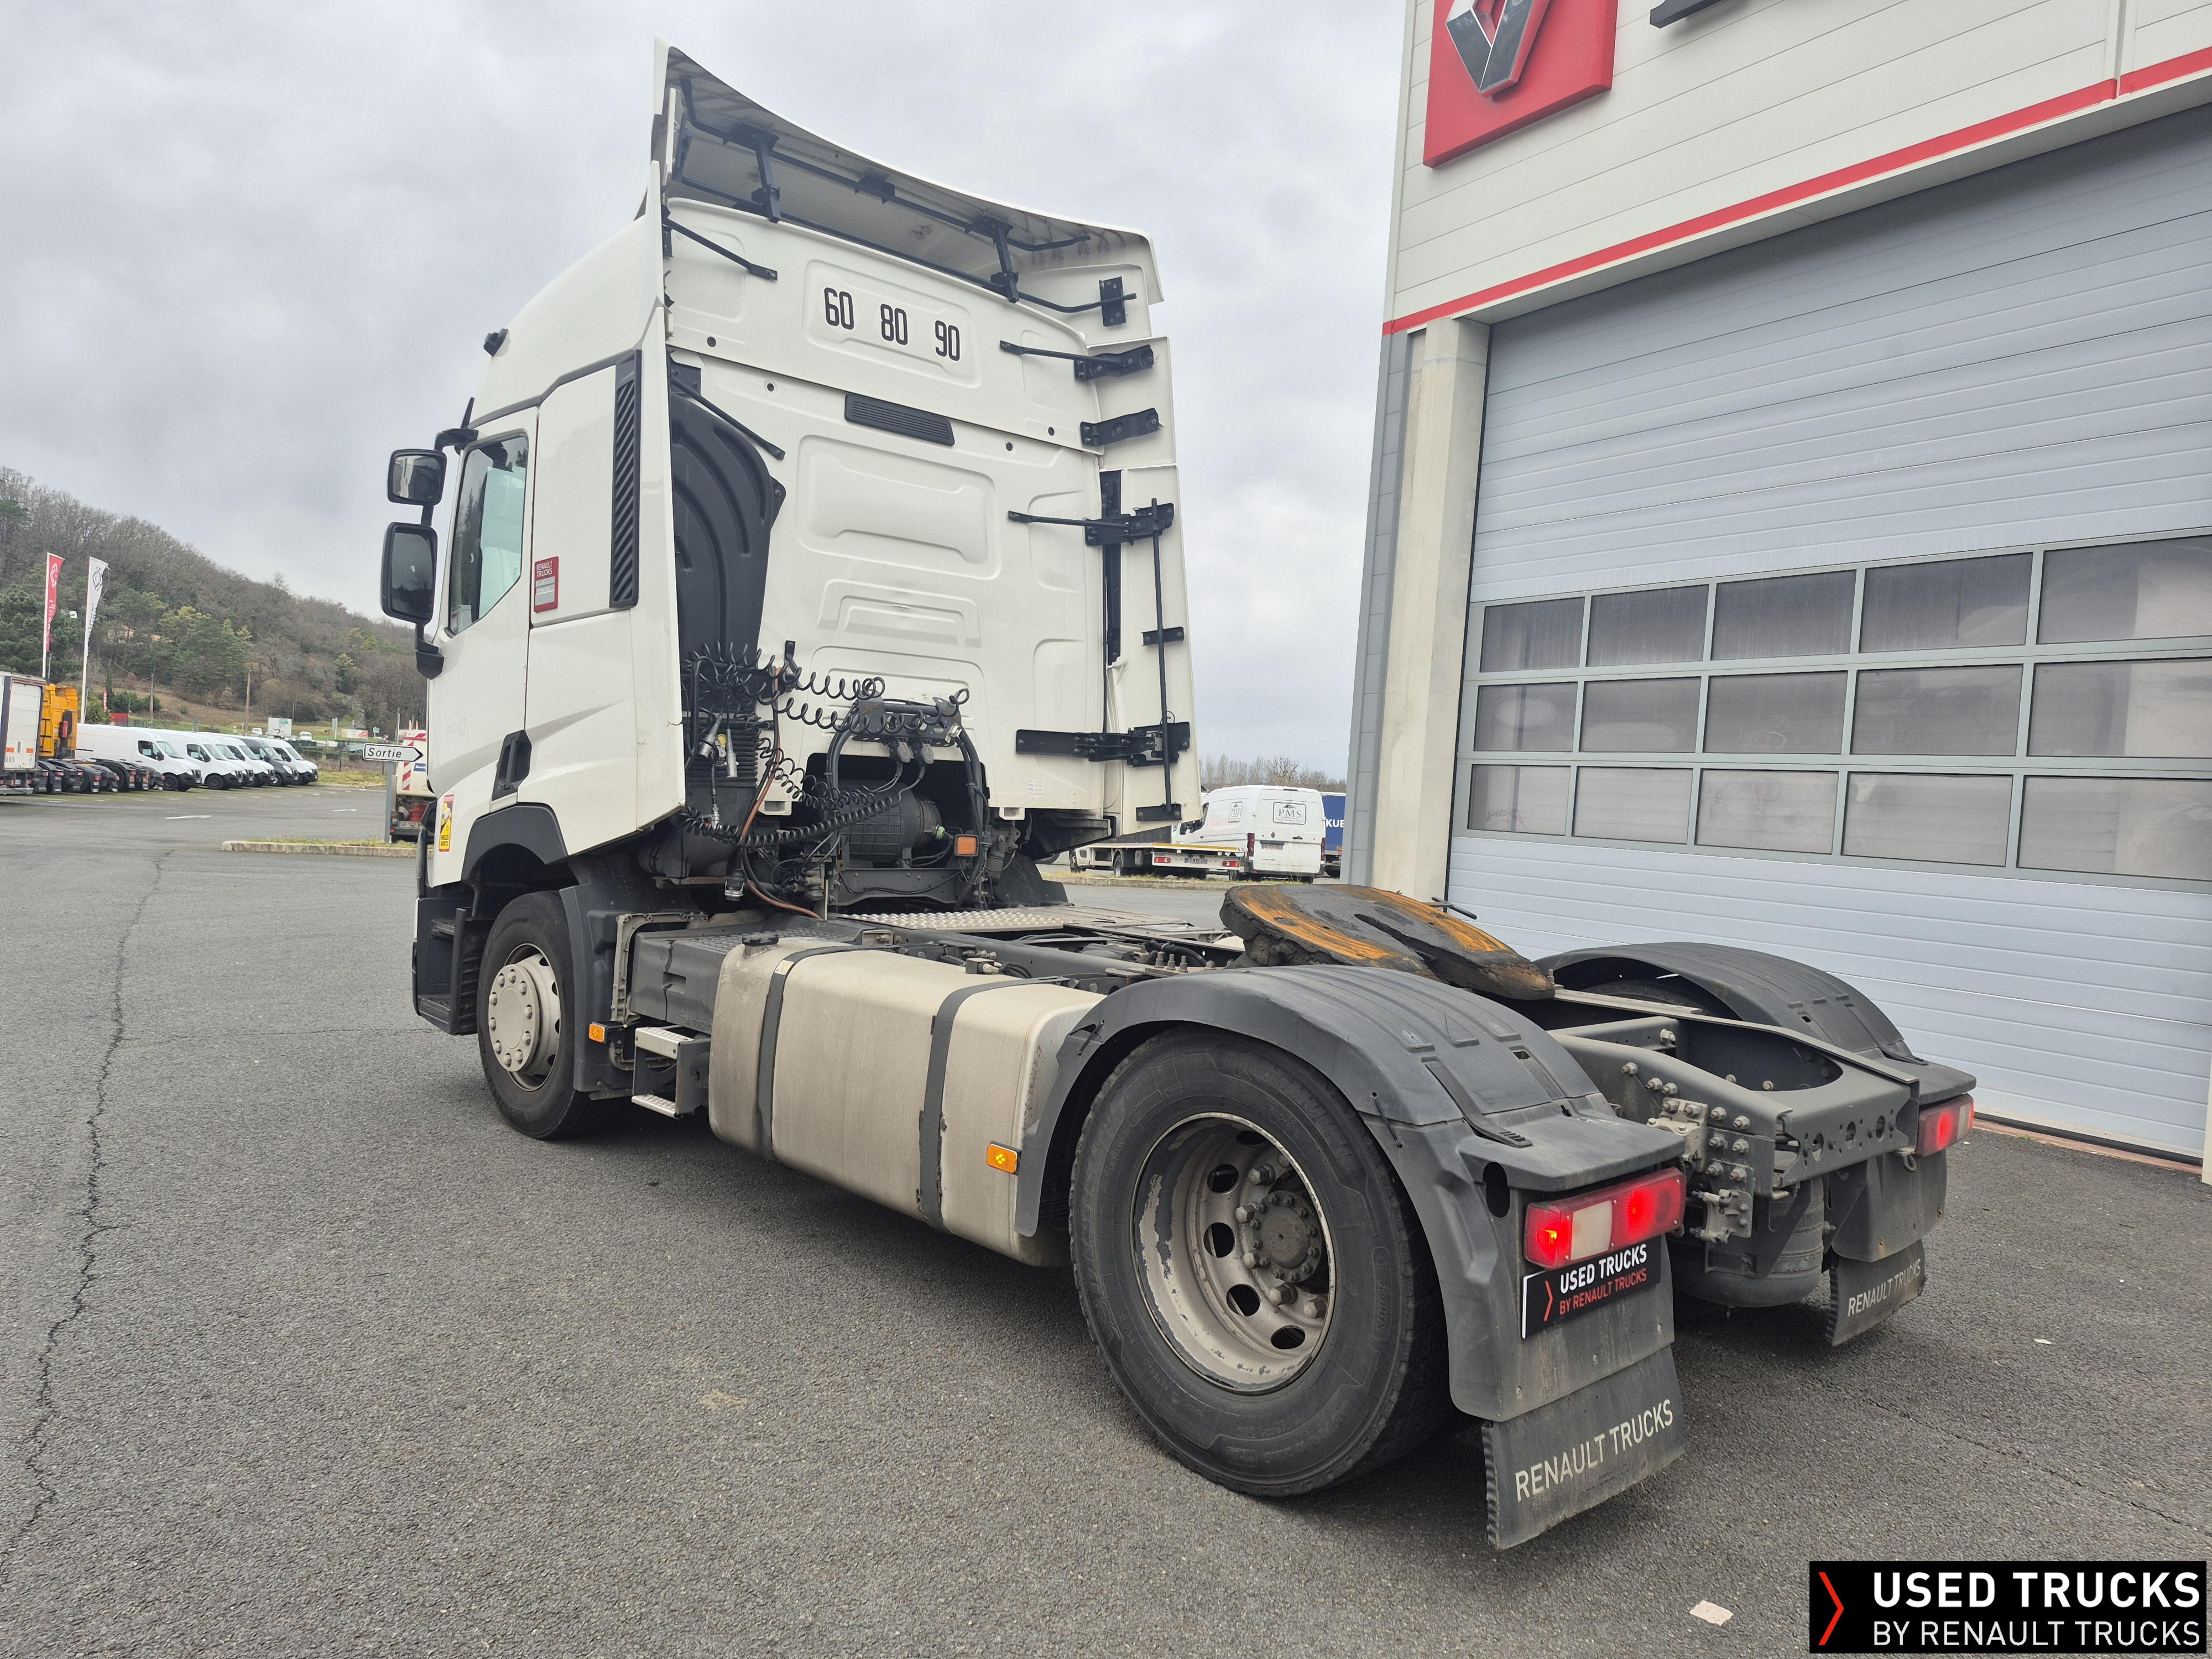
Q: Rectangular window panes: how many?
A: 15